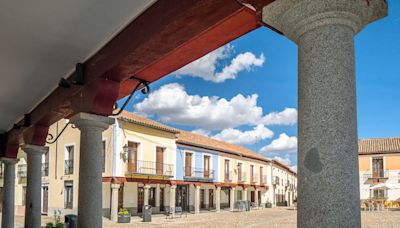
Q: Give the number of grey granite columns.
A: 4